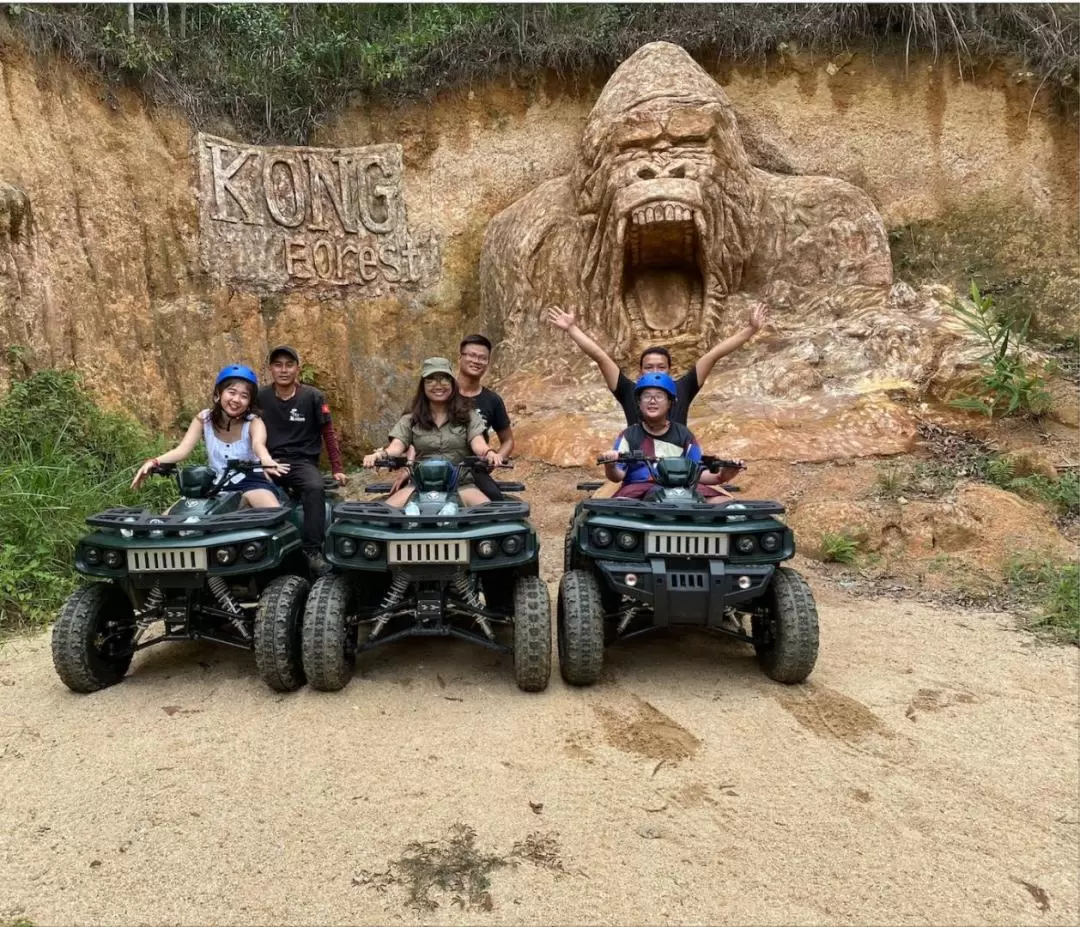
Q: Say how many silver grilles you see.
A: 3